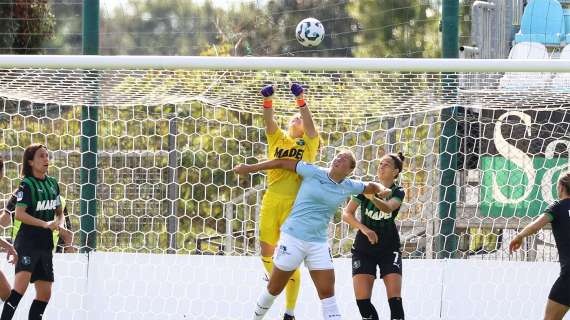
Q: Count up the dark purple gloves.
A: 2